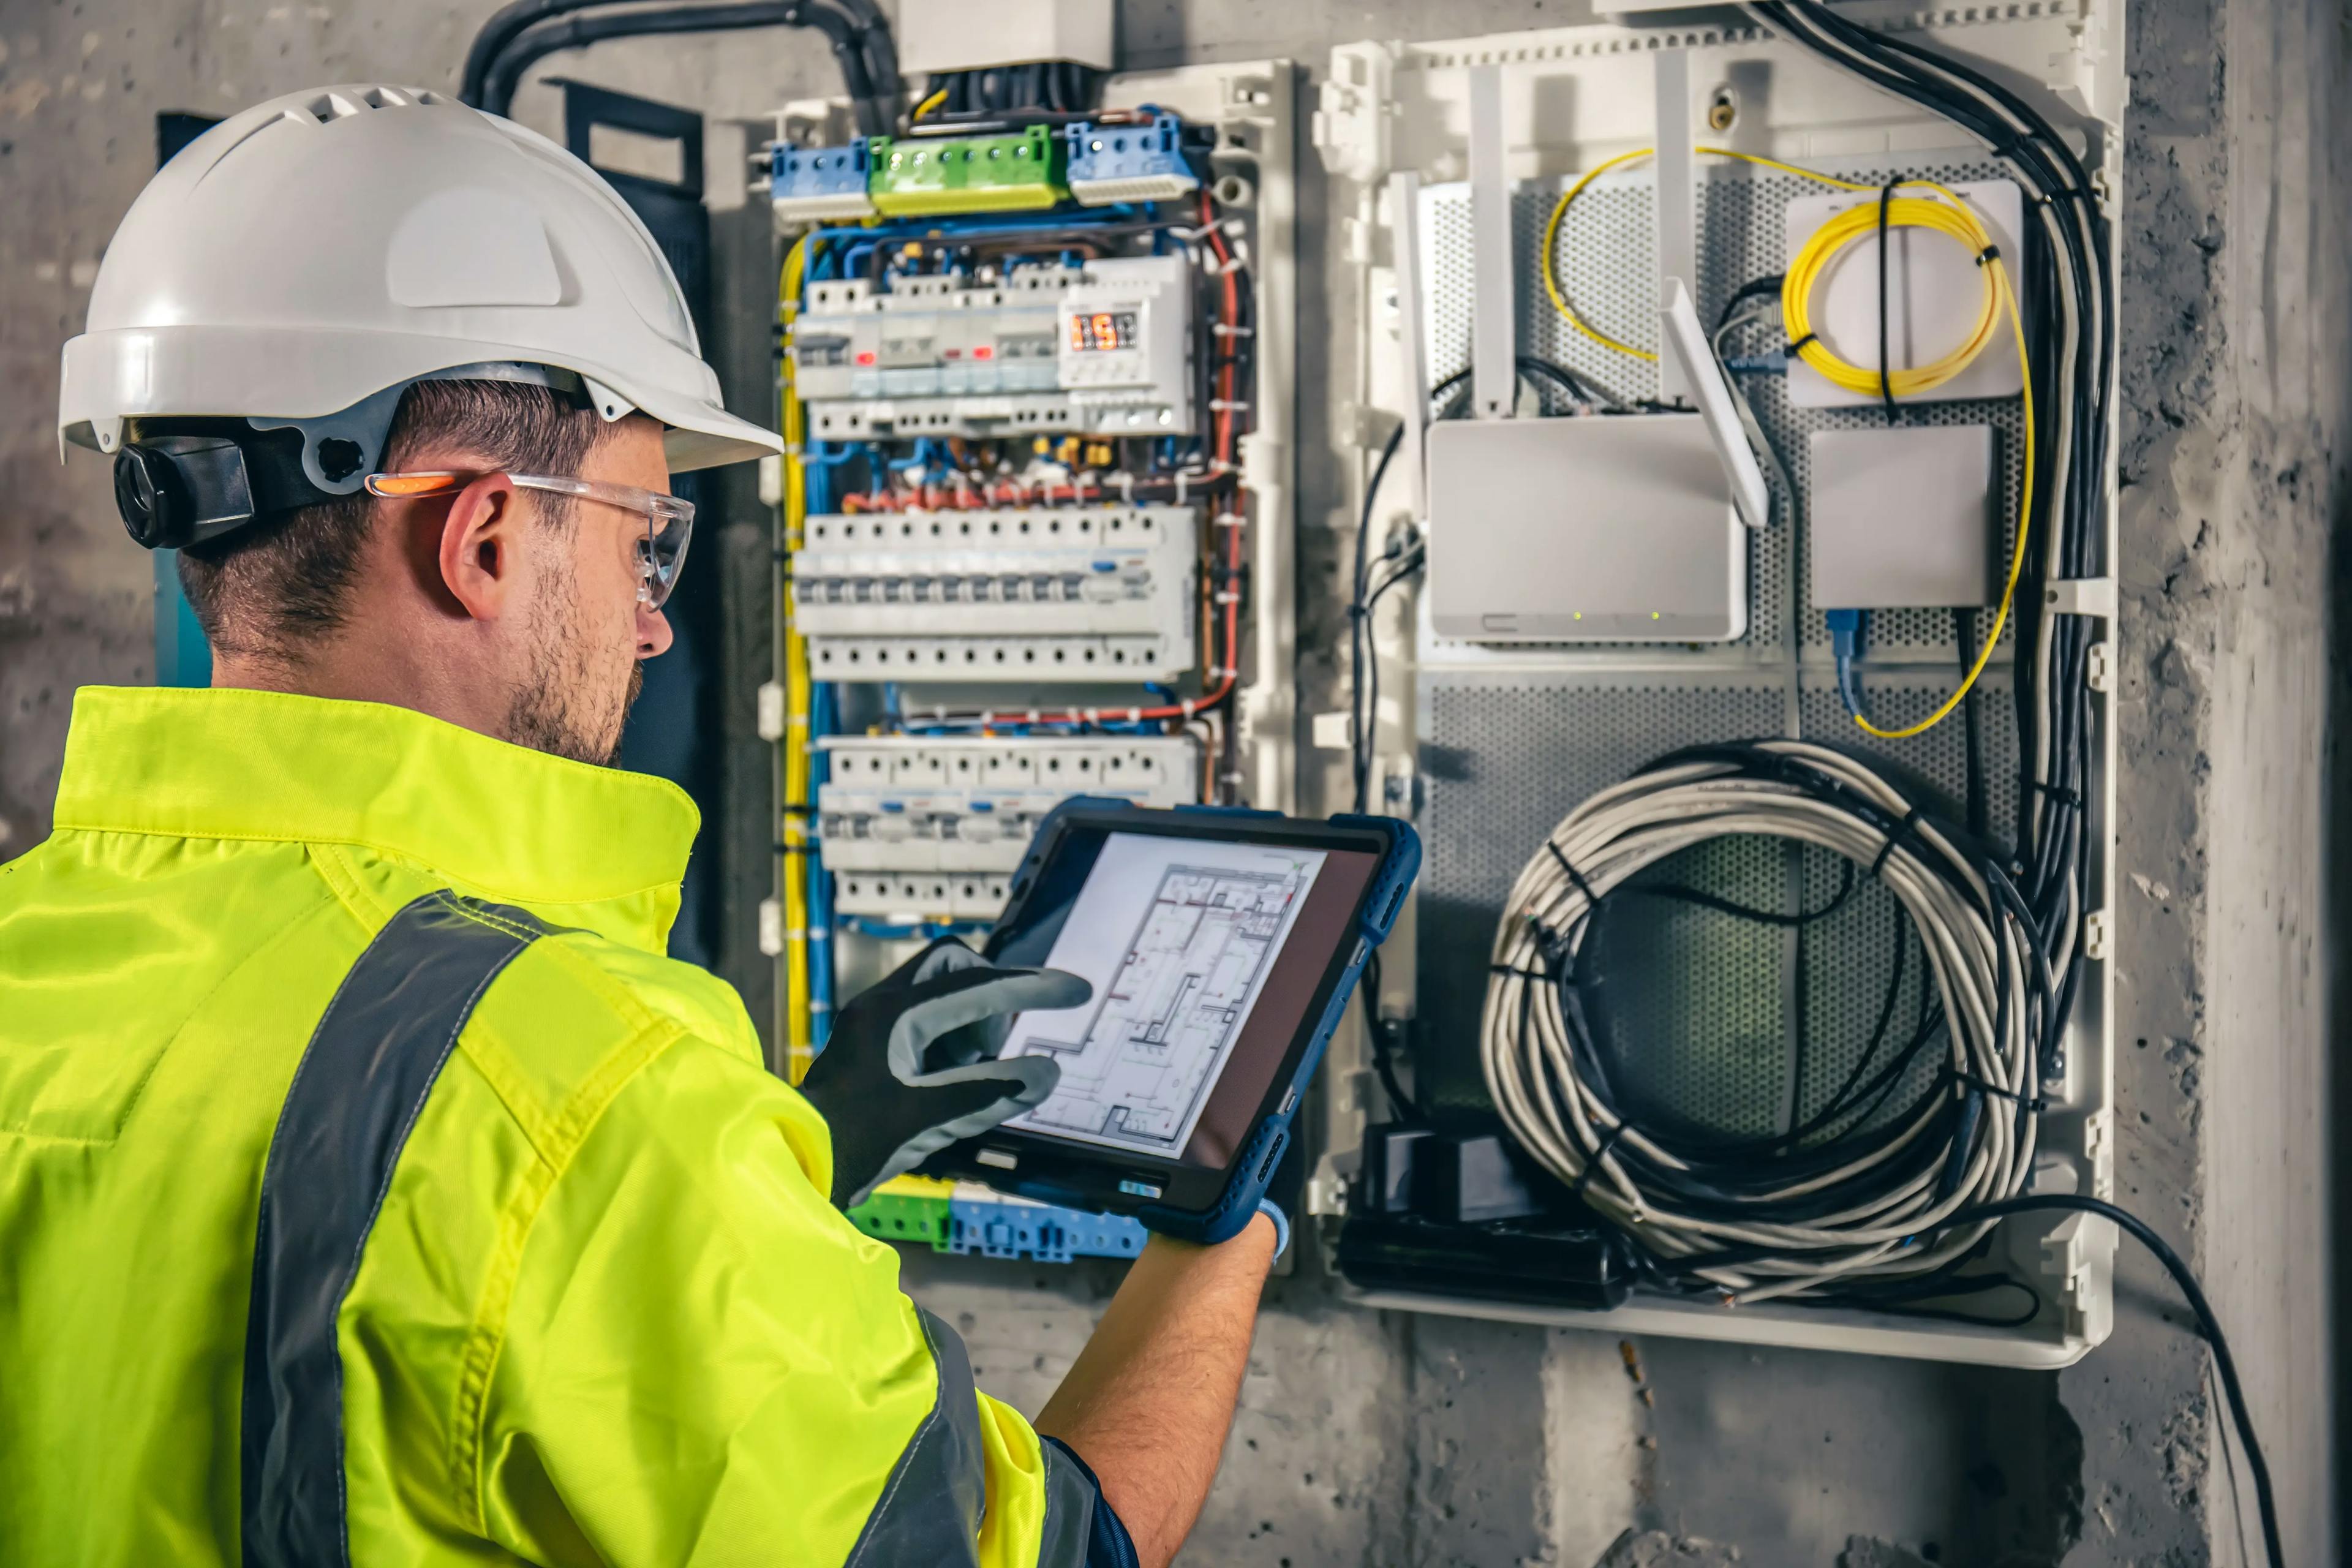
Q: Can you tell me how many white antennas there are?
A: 4